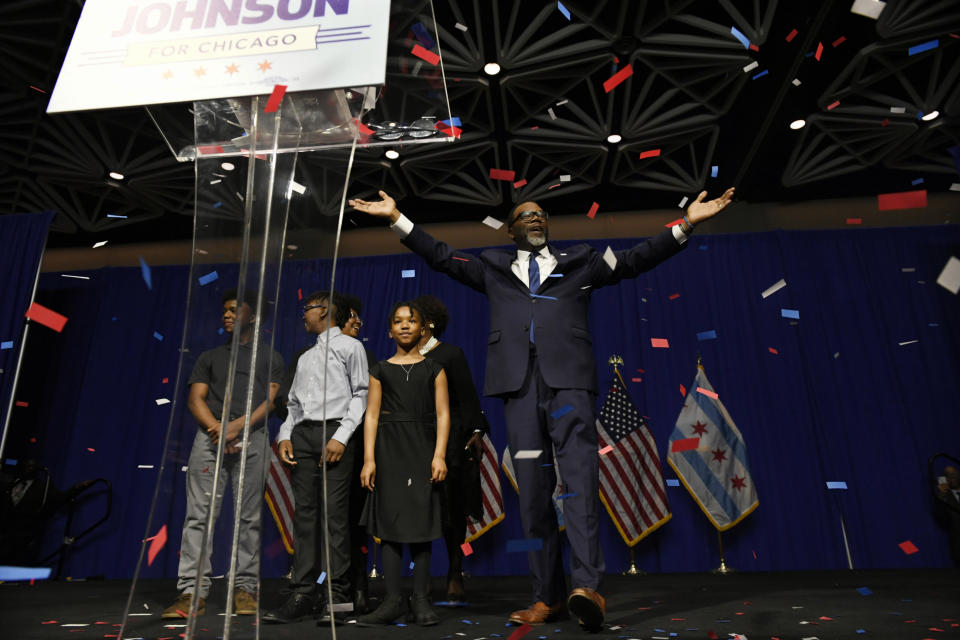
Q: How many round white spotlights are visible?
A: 7